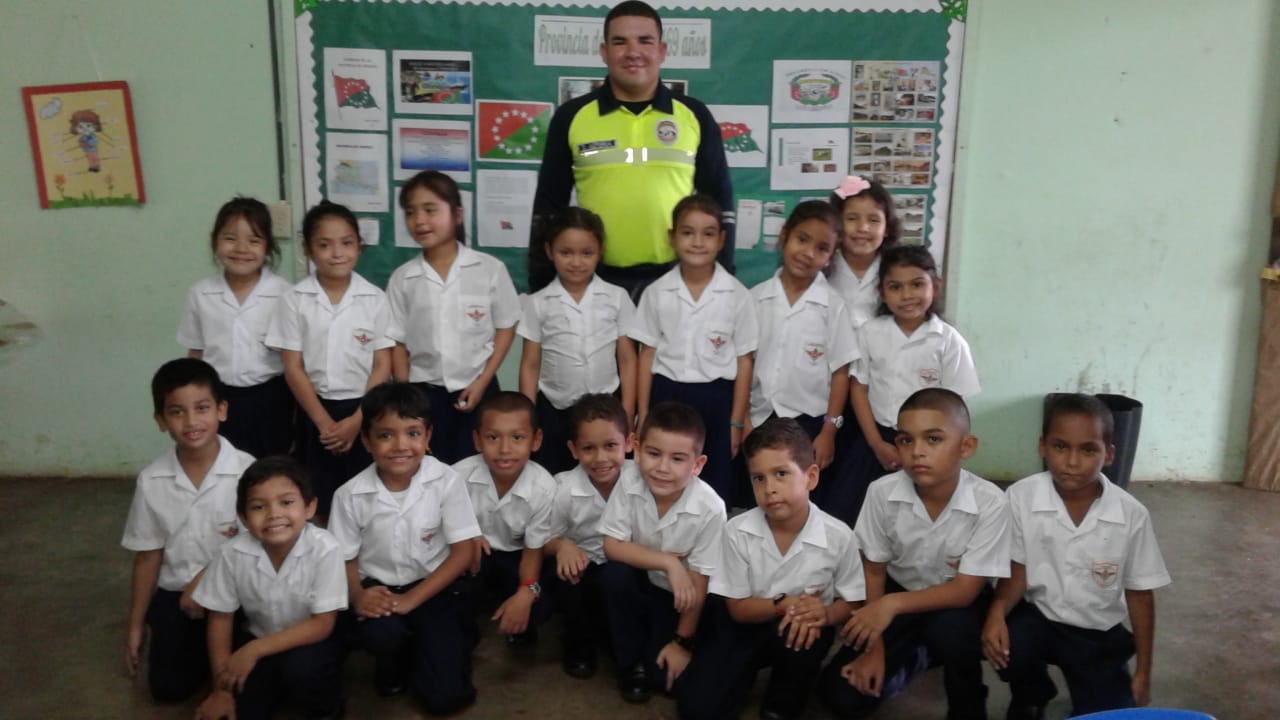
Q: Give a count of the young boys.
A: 9